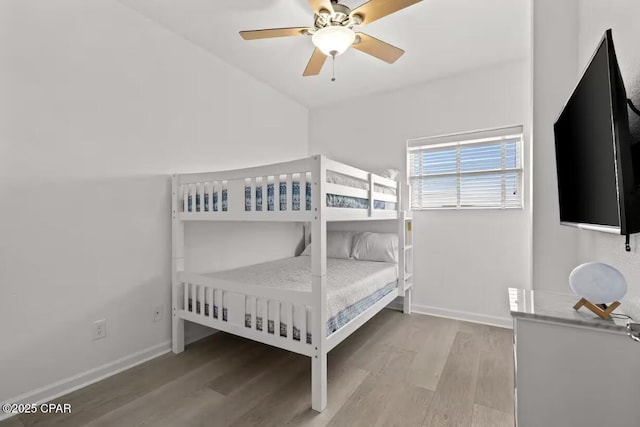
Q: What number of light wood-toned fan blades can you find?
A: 5